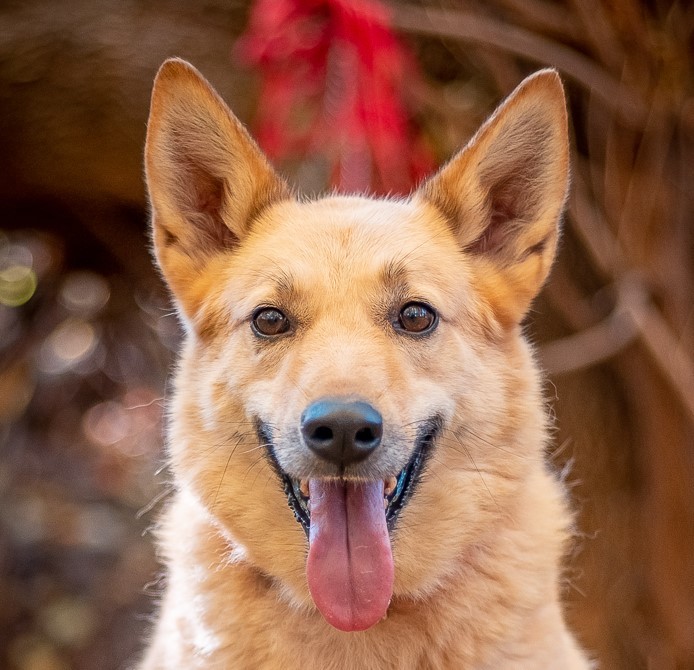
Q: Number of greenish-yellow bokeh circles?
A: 1